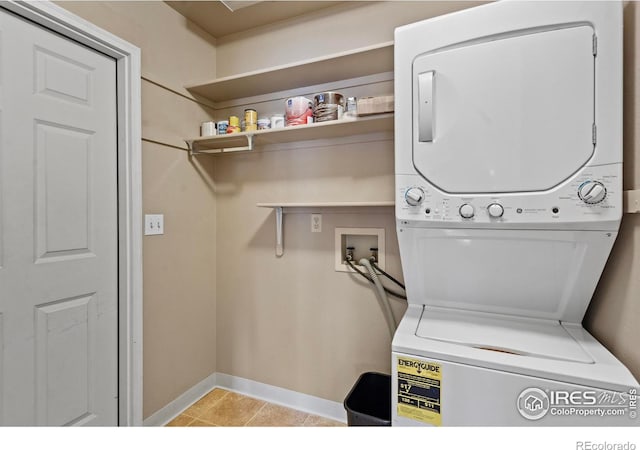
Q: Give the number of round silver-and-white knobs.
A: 4